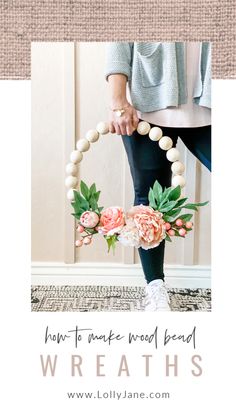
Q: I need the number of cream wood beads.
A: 13